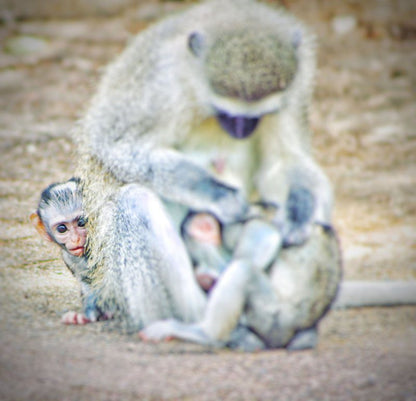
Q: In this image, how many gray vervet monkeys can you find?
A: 3